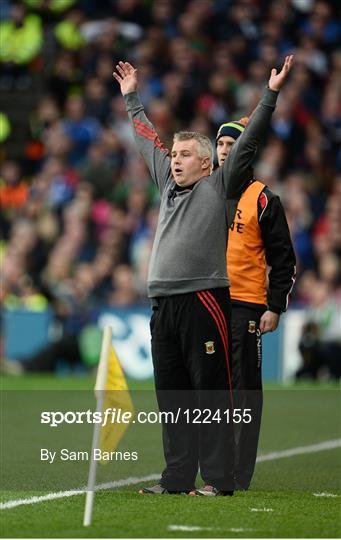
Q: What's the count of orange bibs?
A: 1